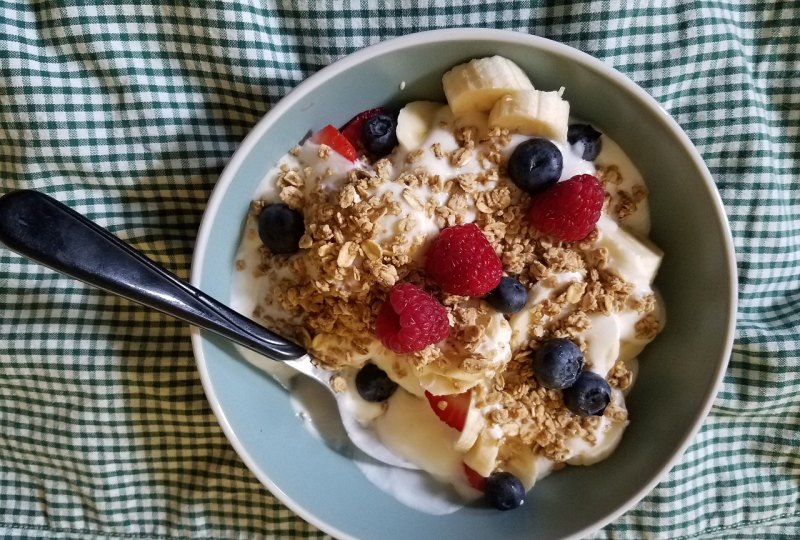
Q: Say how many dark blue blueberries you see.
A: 9